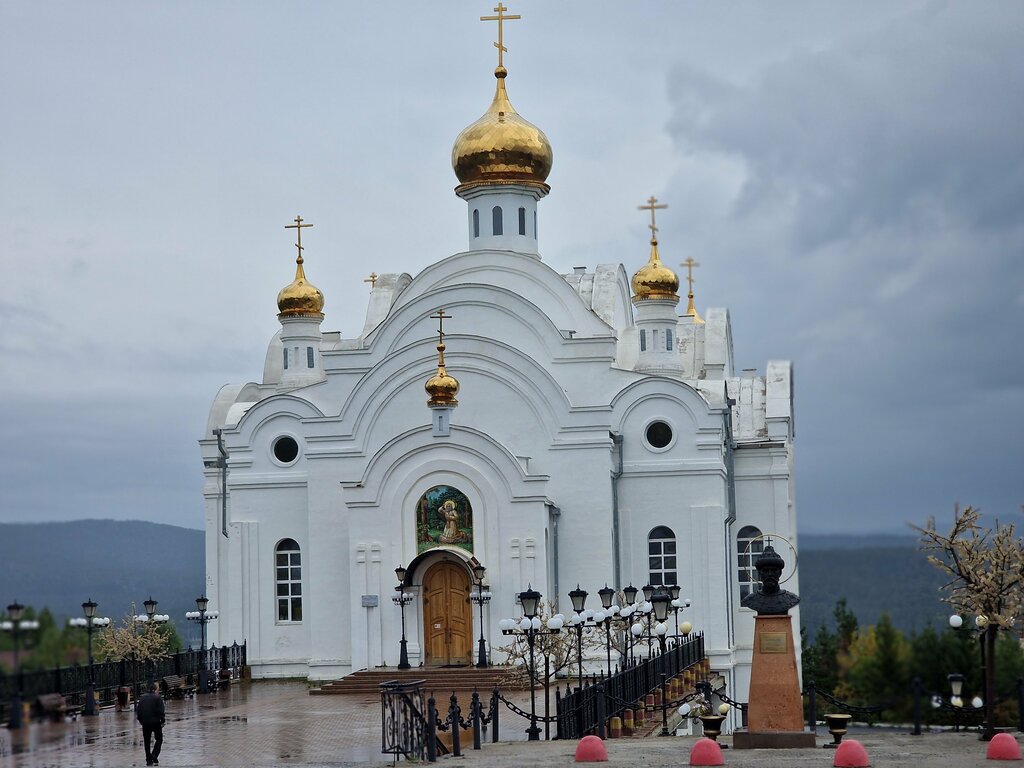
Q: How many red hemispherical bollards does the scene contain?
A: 4